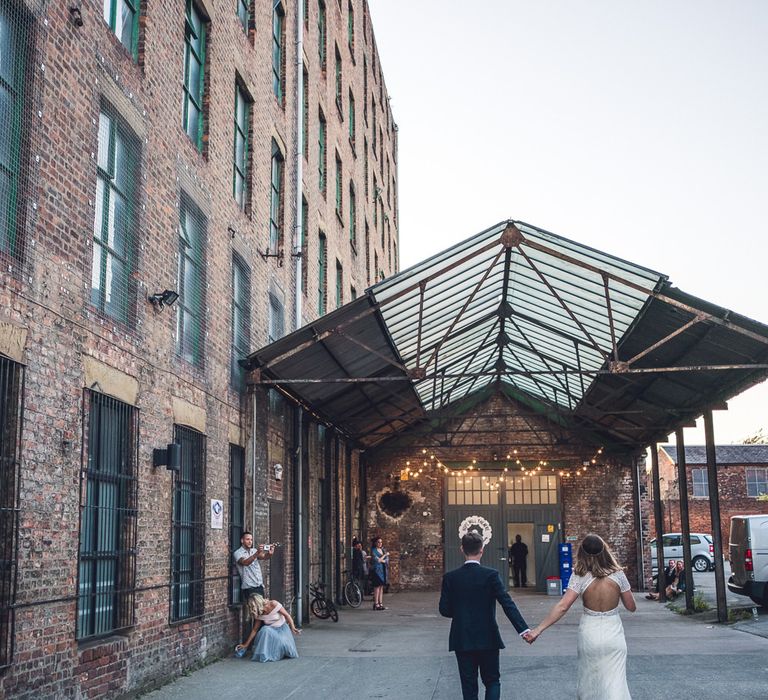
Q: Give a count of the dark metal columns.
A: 3